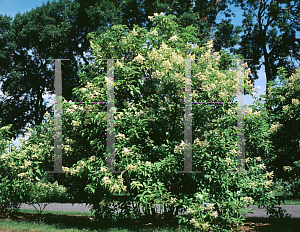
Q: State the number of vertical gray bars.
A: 4